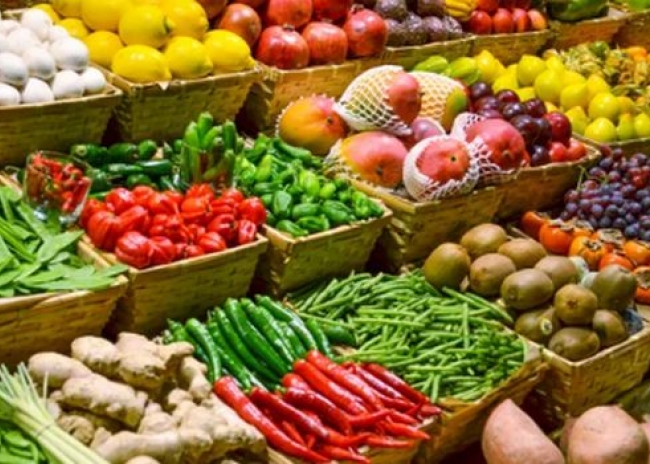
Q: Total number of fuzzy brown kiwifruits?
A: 11